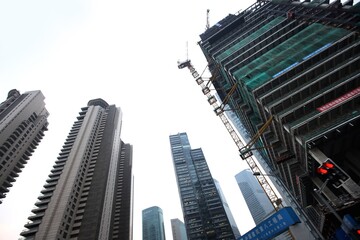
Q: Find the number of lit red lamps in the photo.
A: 2